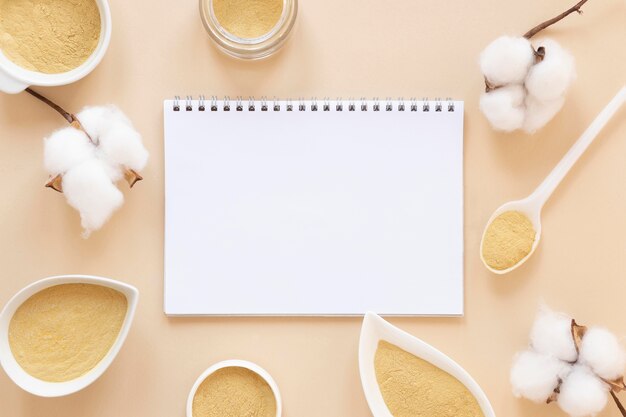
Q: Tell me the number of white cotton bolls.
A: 3